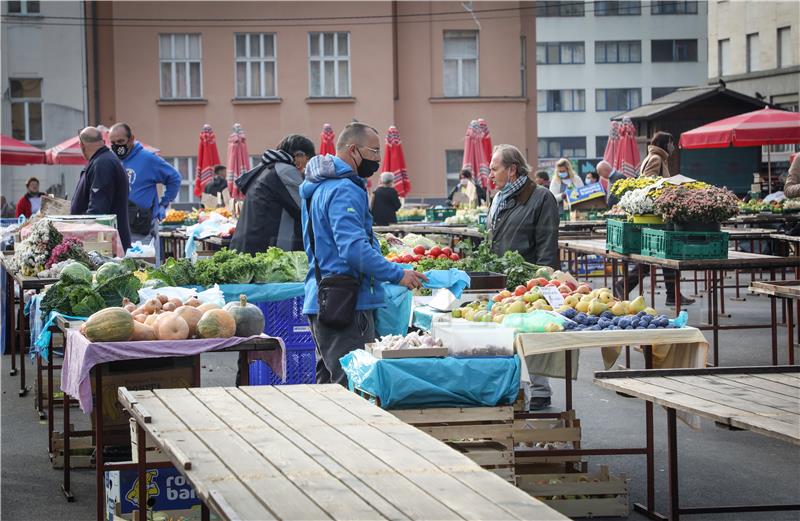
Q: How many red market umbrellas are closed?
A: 8